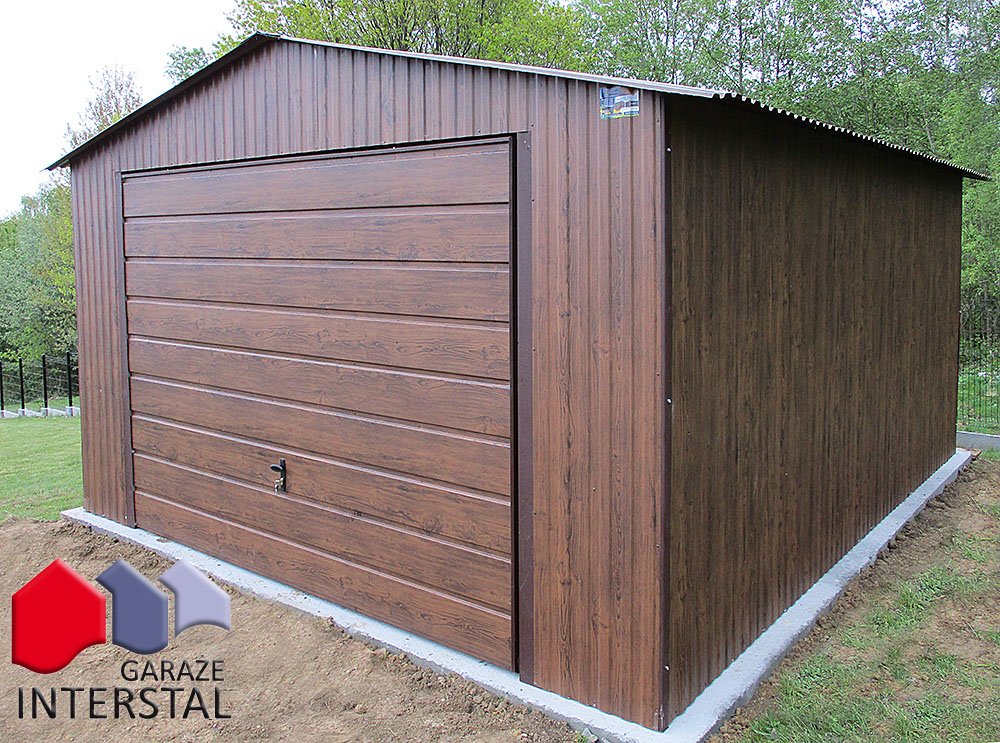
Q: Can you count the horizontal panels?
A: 9